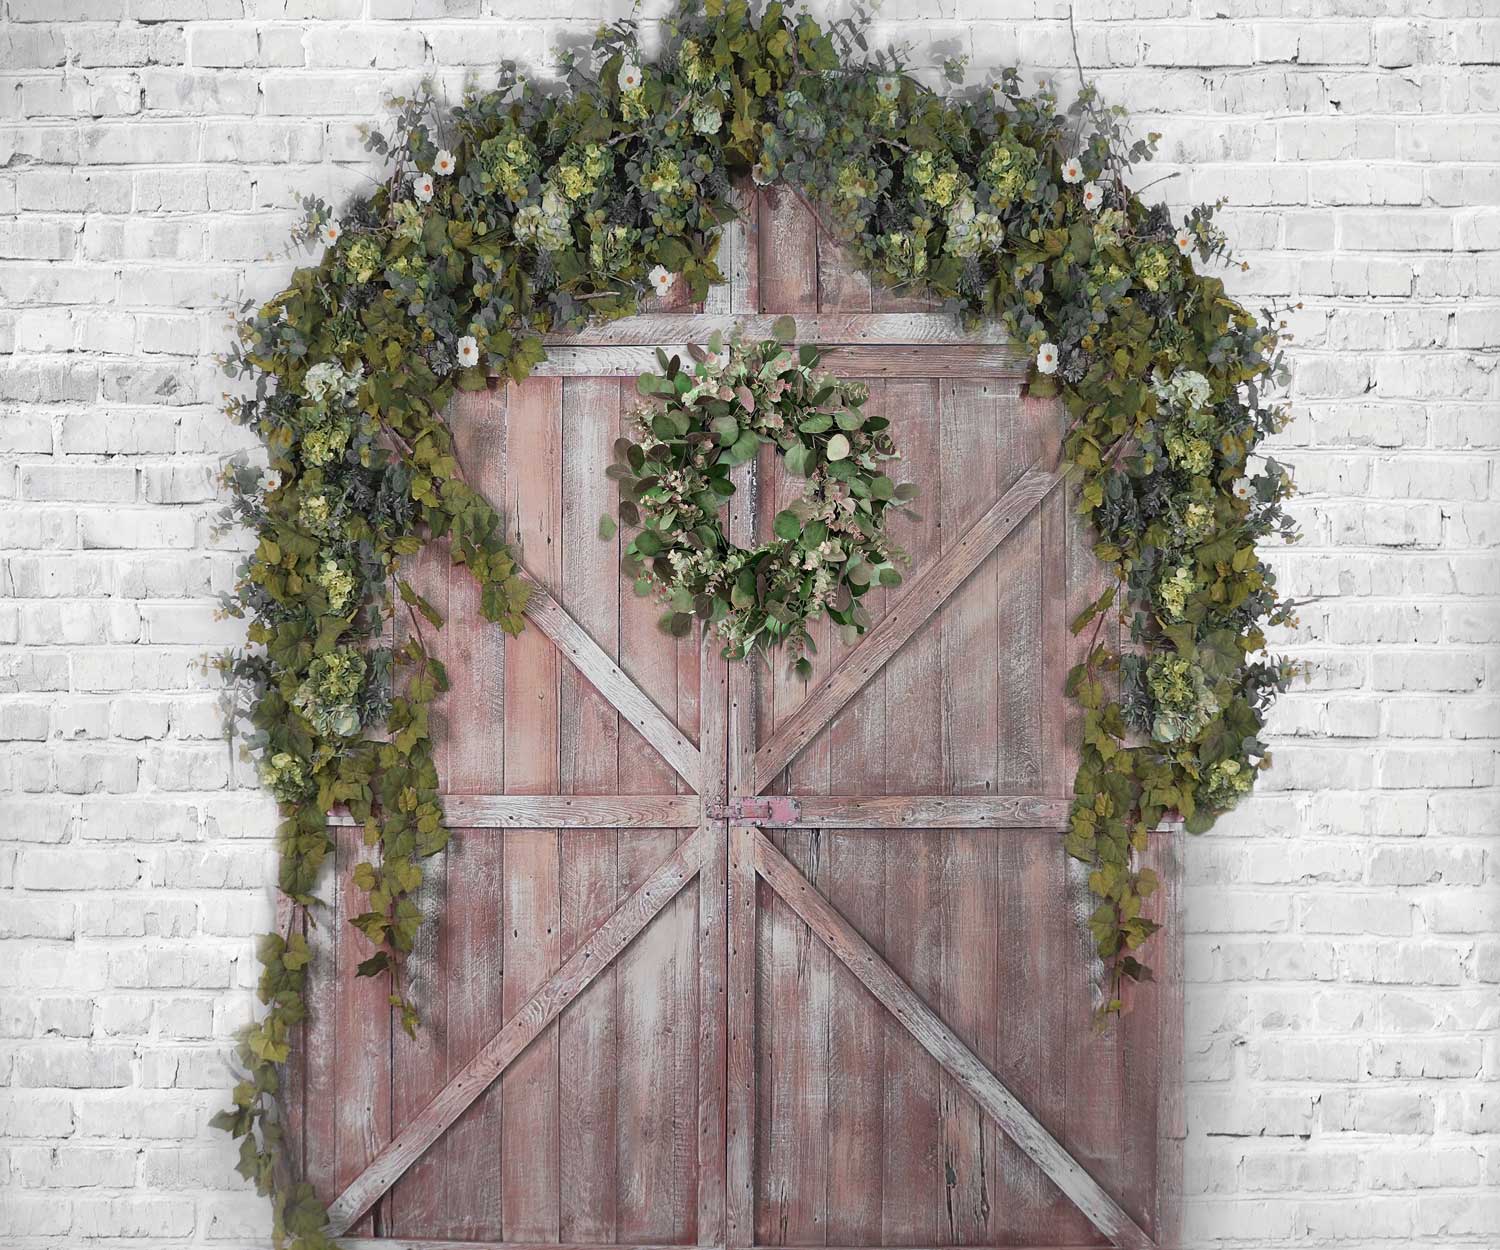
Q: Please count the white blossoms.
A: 13